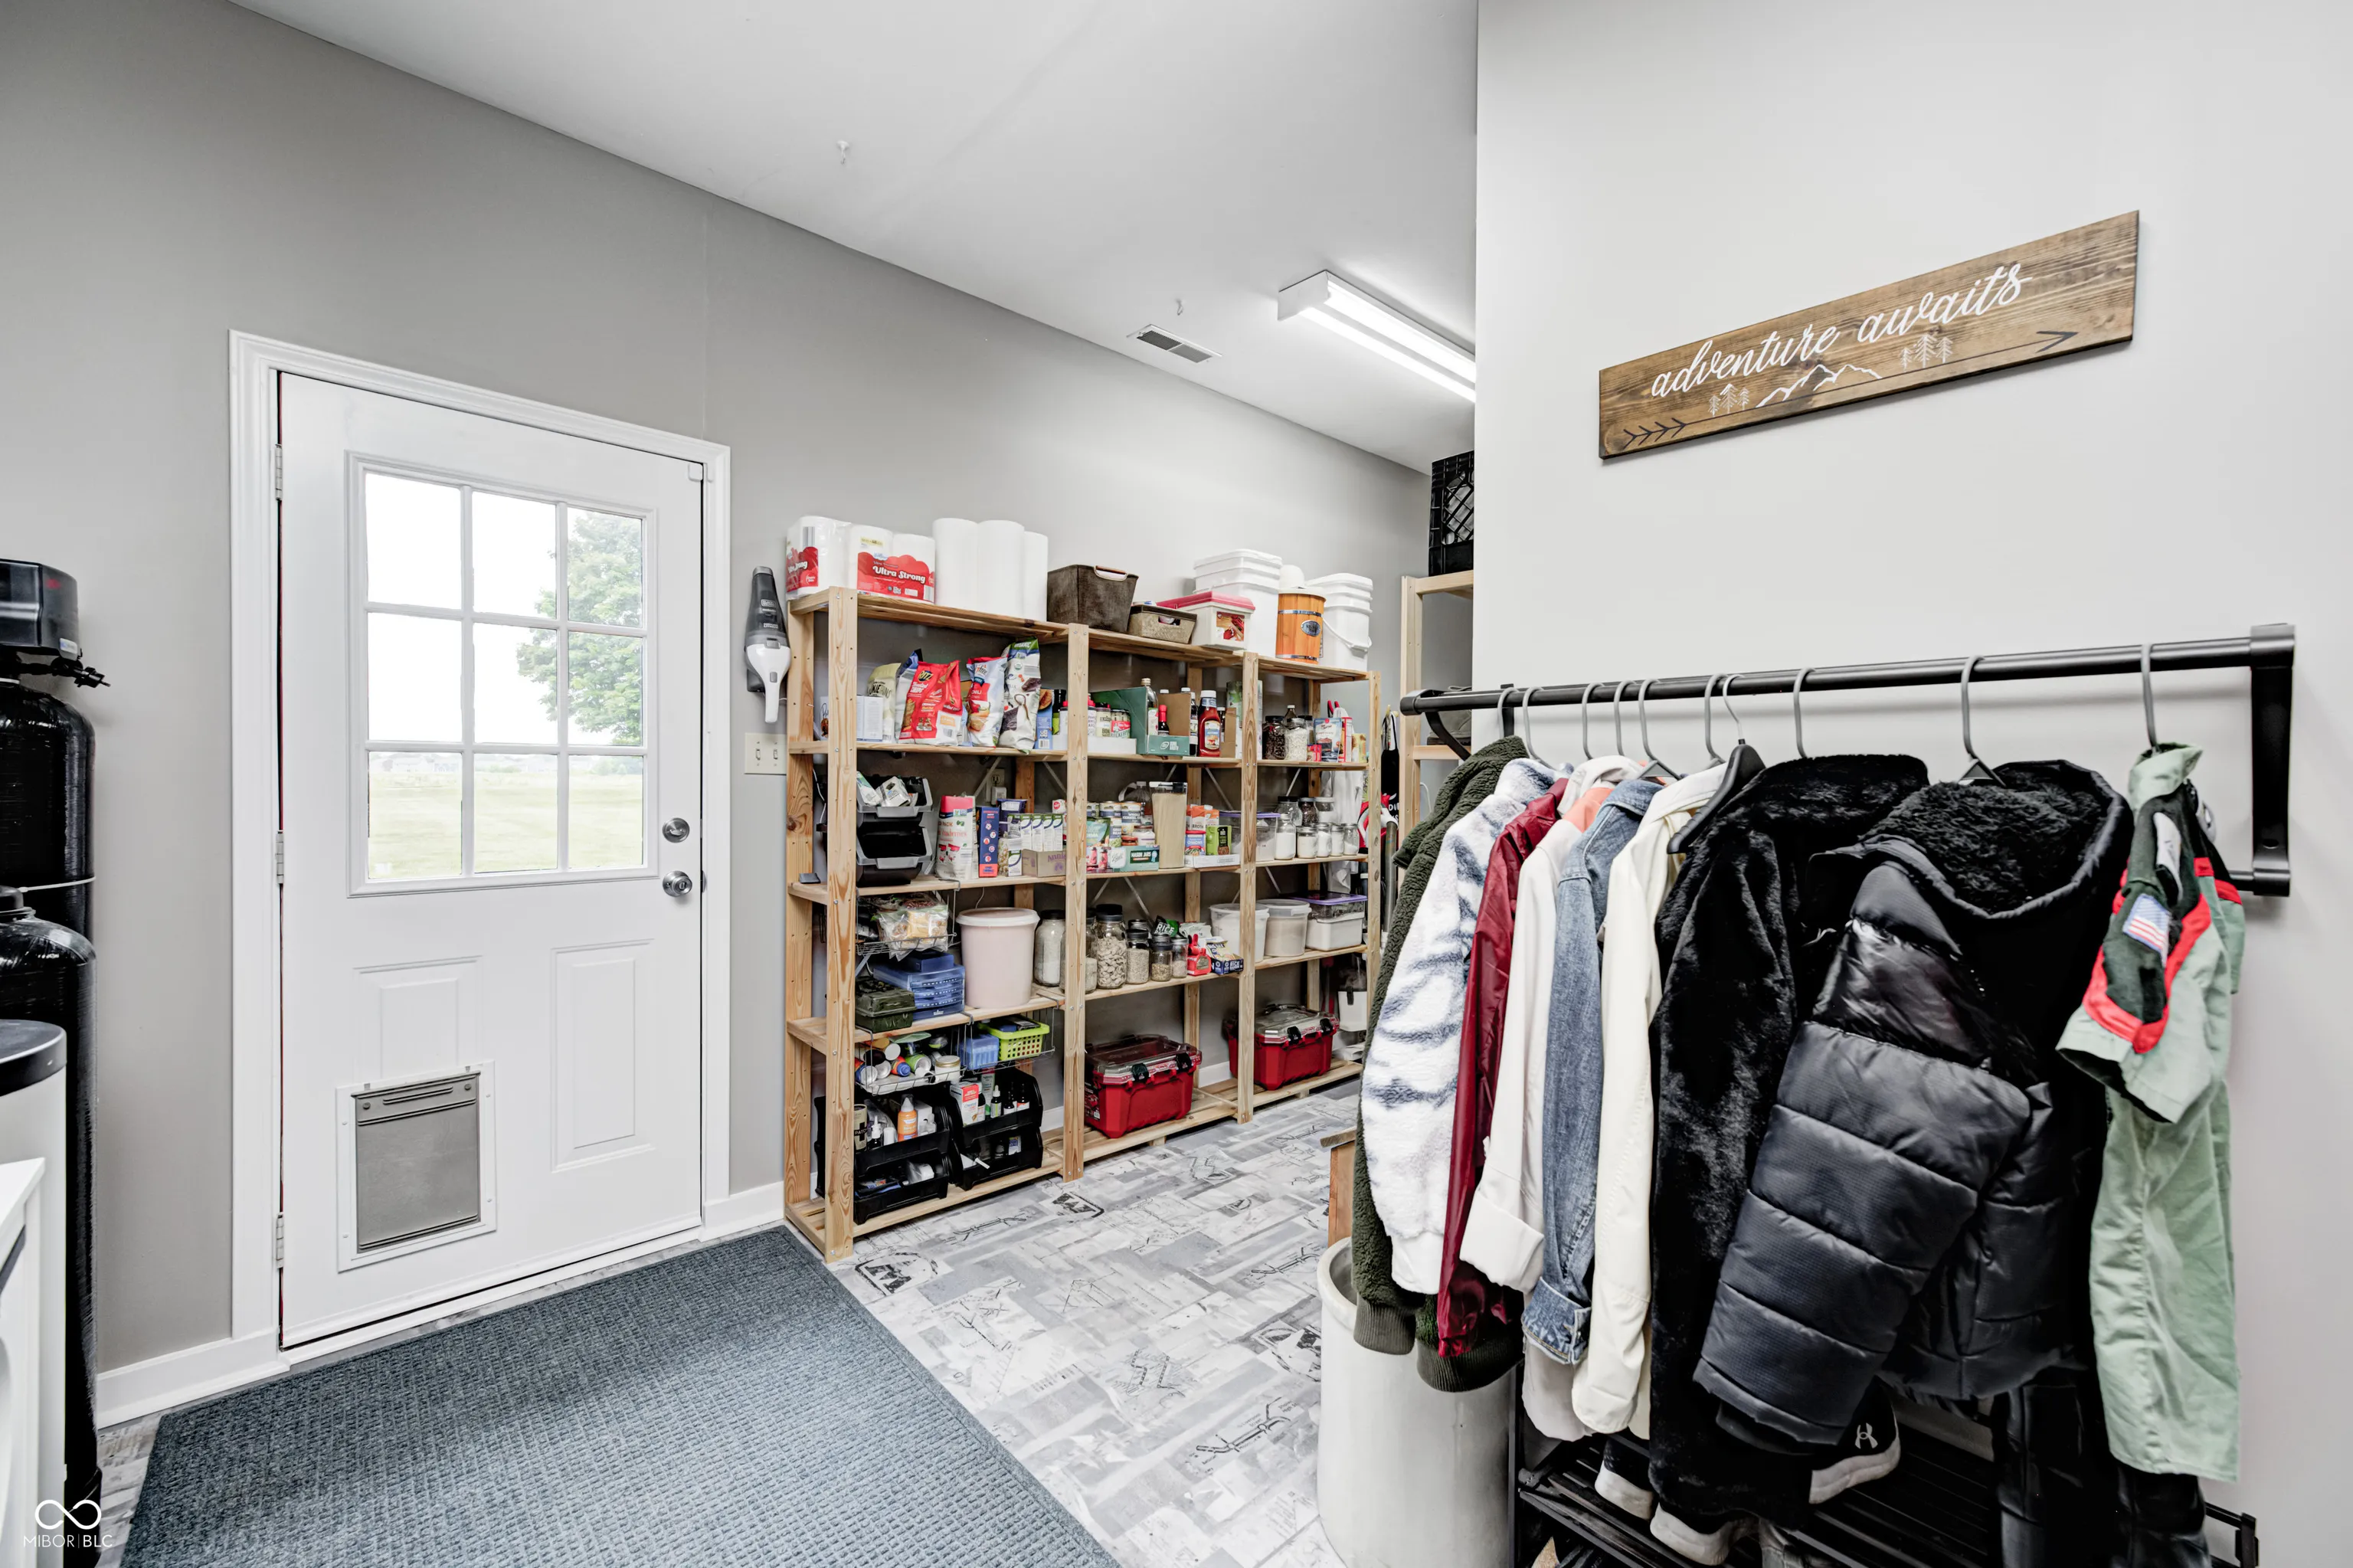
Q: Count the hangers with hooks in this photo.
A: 10